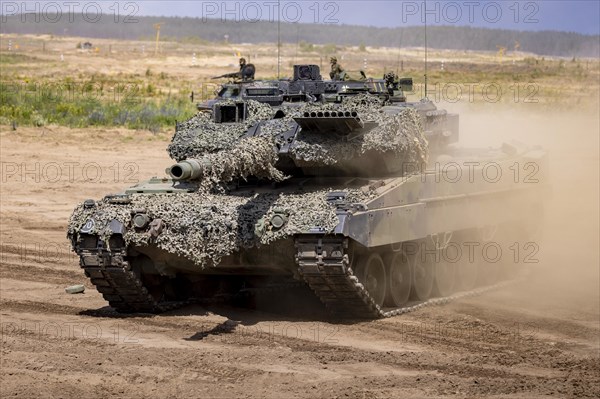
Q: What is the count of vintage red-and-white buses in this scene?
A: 0